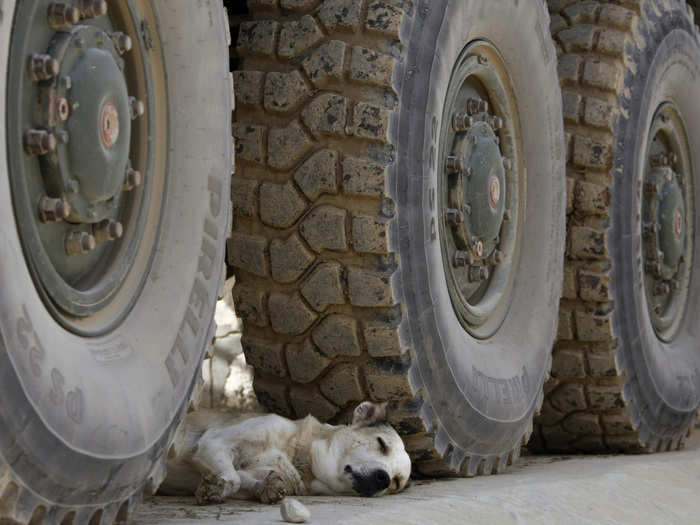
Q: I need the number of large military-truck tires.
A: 3